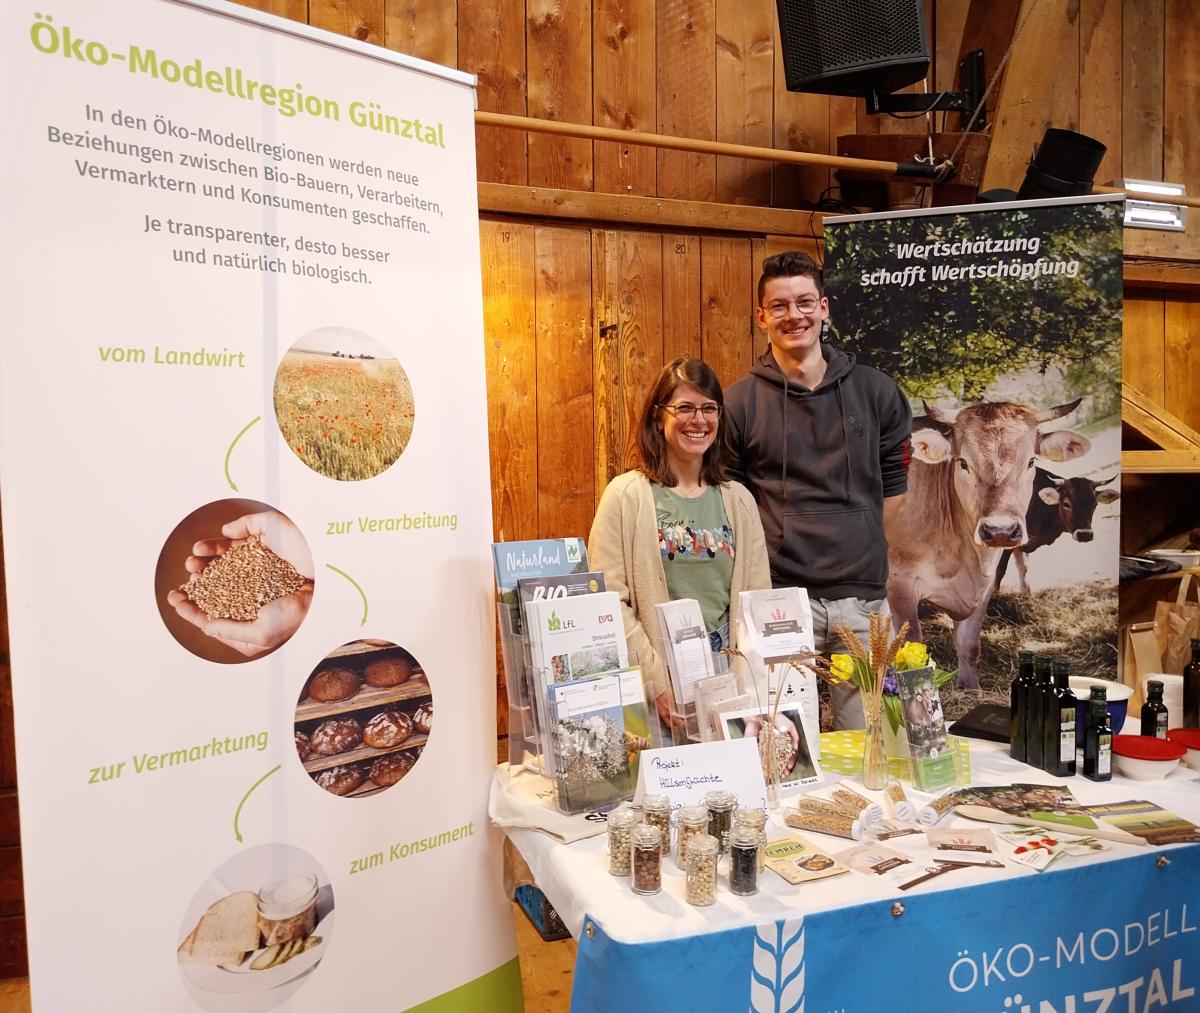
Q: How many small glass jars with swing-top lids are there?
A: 8